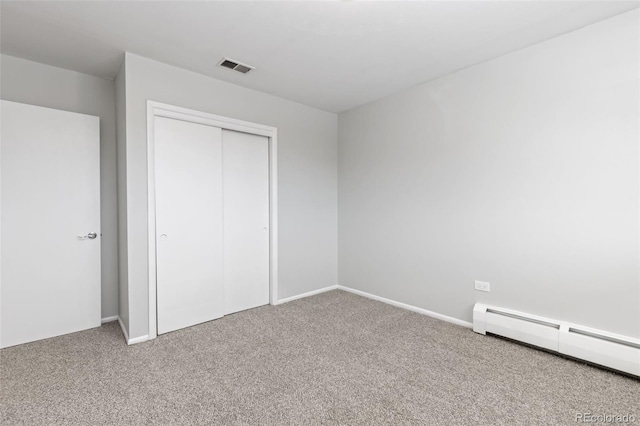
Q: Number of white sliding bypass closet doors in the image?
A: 2